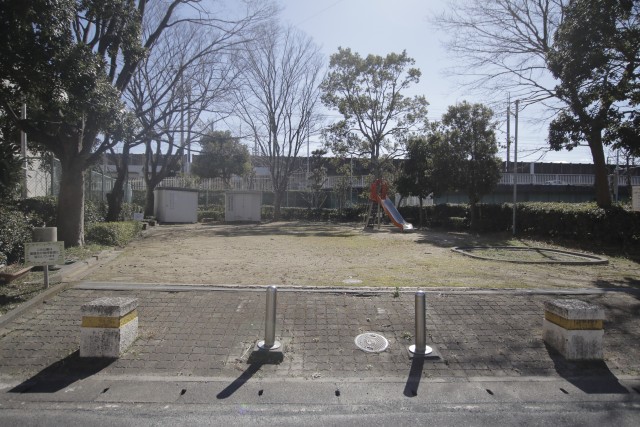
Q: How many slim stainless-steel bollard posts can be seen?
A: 2